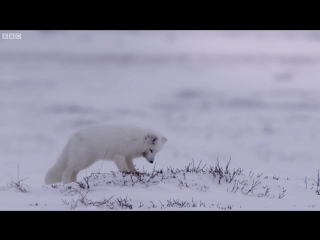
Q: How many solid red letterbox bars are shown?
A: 0